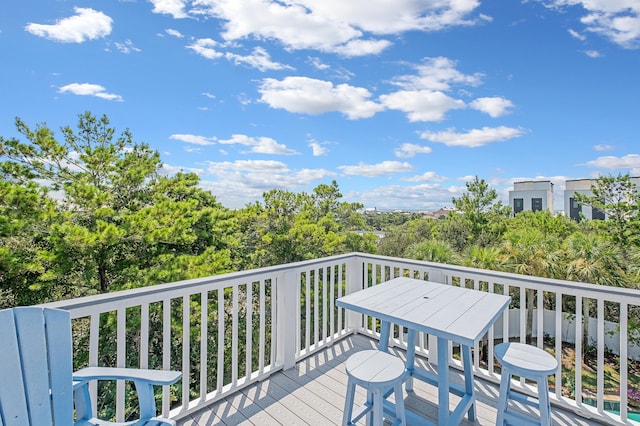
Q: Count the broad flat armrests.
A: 1